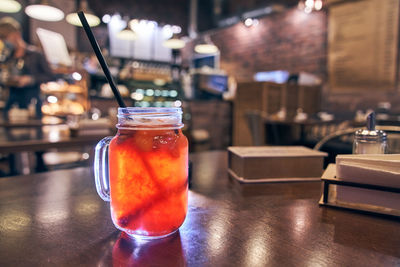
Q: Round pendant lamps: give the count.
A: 6